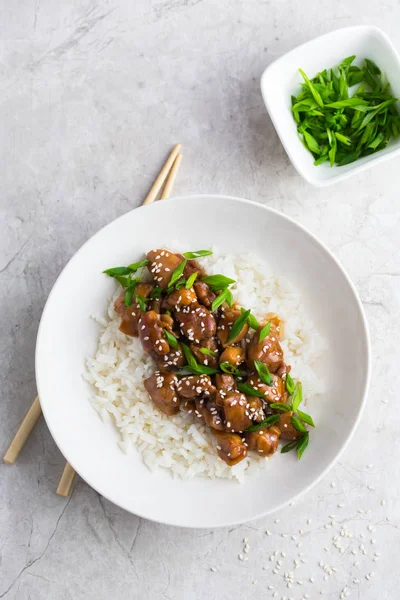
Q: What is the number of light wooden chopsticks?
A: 2